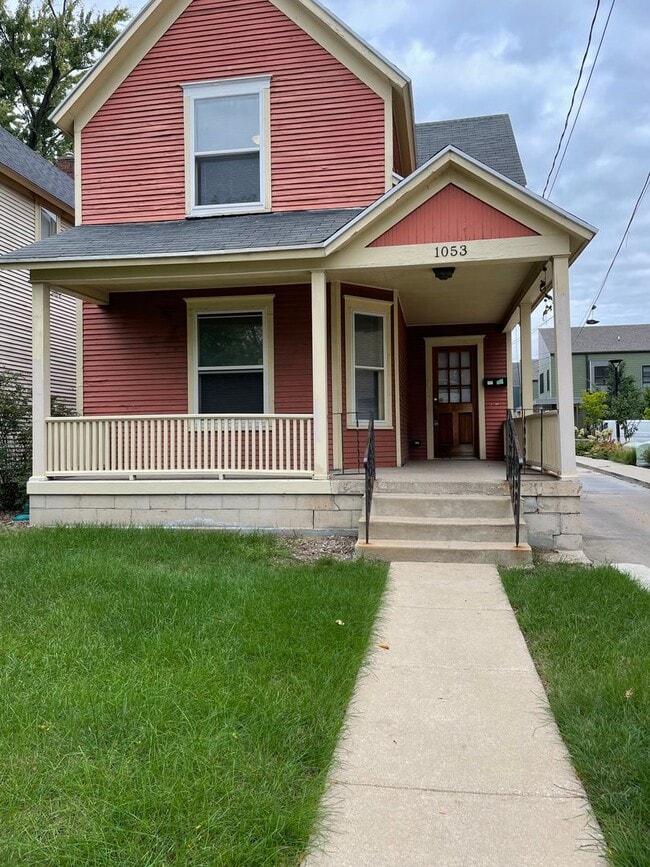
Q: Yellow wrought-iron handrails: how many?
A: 0